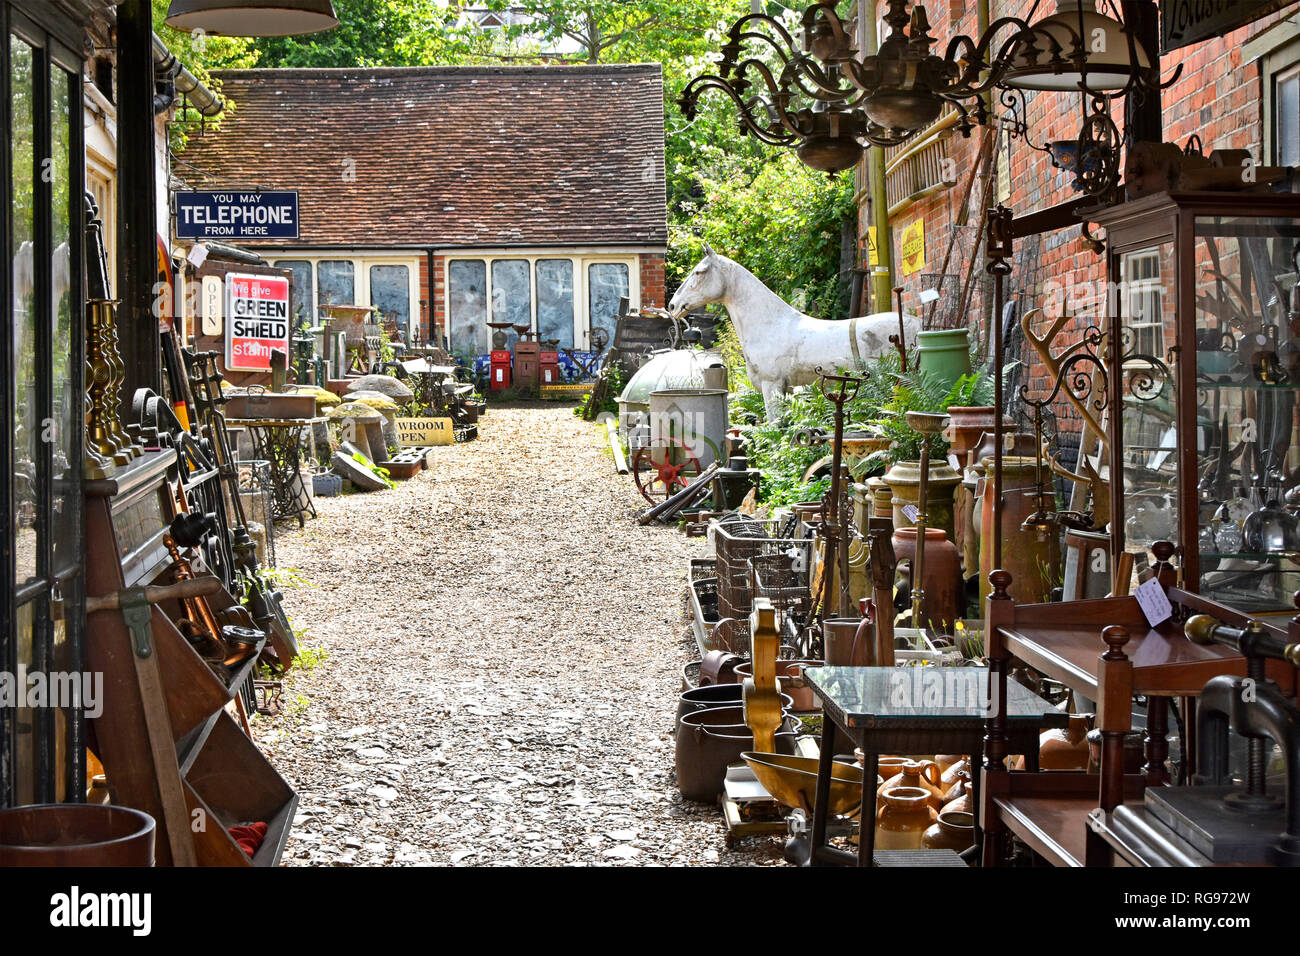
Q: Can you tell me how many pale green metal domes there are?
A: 1